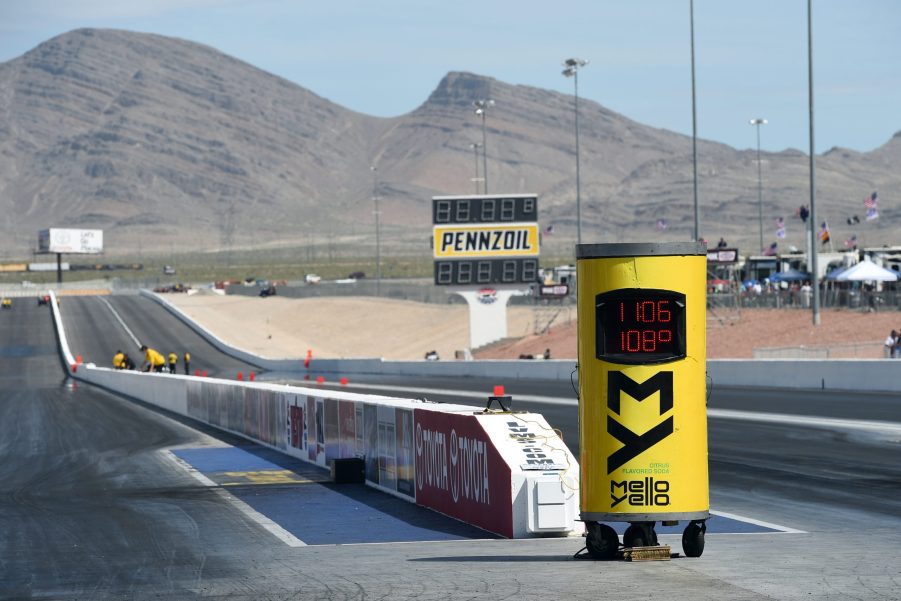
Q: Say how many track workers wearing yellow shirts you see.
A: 4